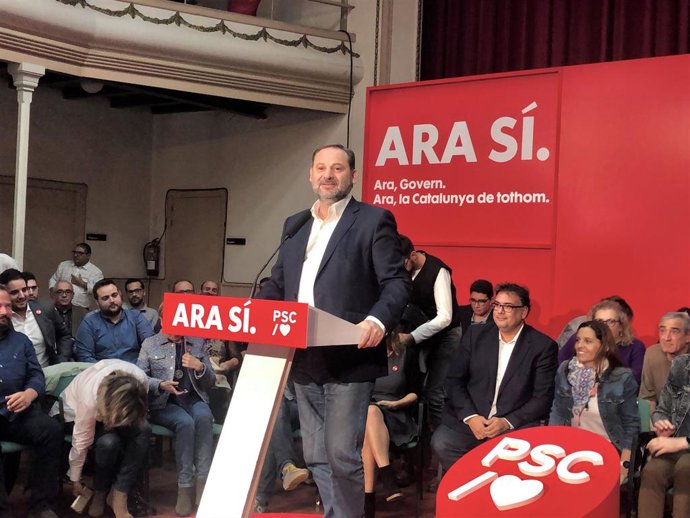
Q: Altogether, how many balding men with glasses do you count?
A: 2